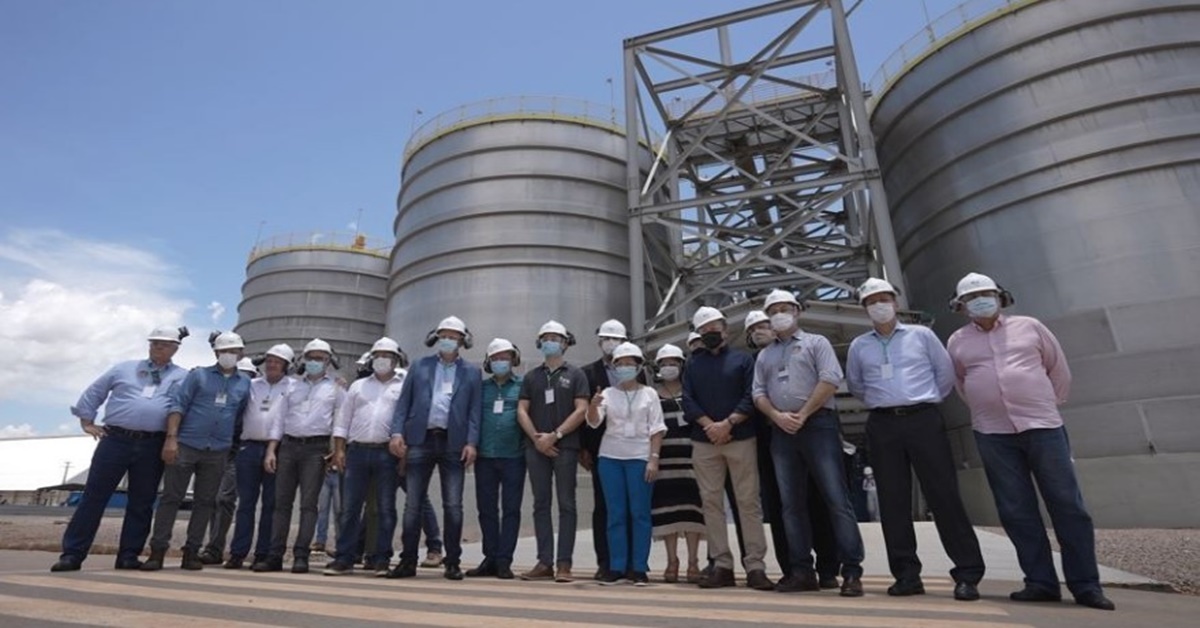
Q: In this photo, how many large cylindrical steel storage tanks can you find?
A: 3